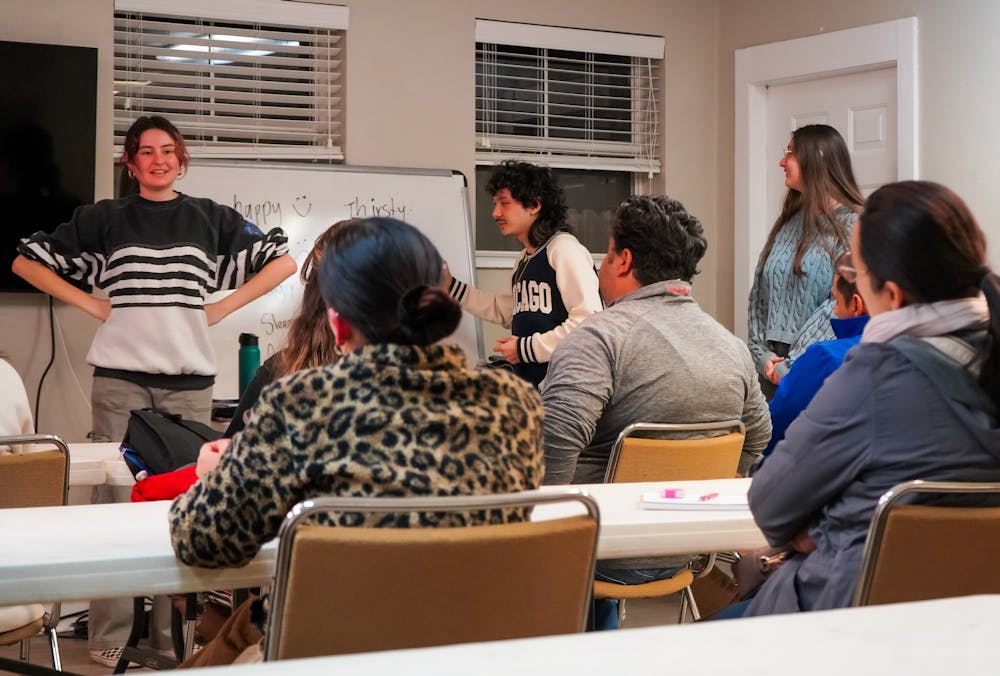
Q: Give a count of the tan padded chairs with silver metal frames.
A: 4